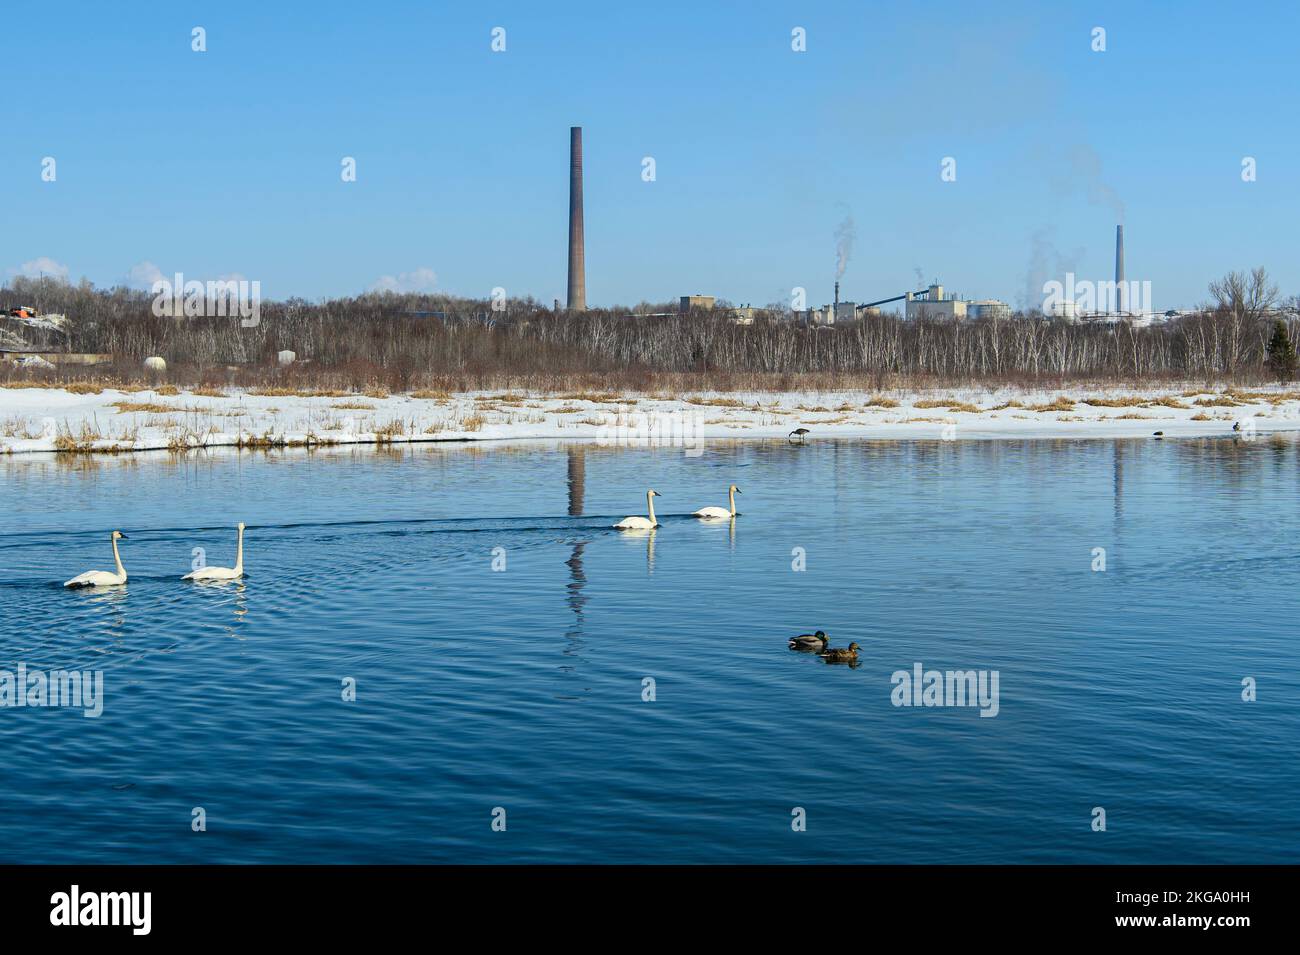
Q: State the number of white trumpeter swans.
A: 4